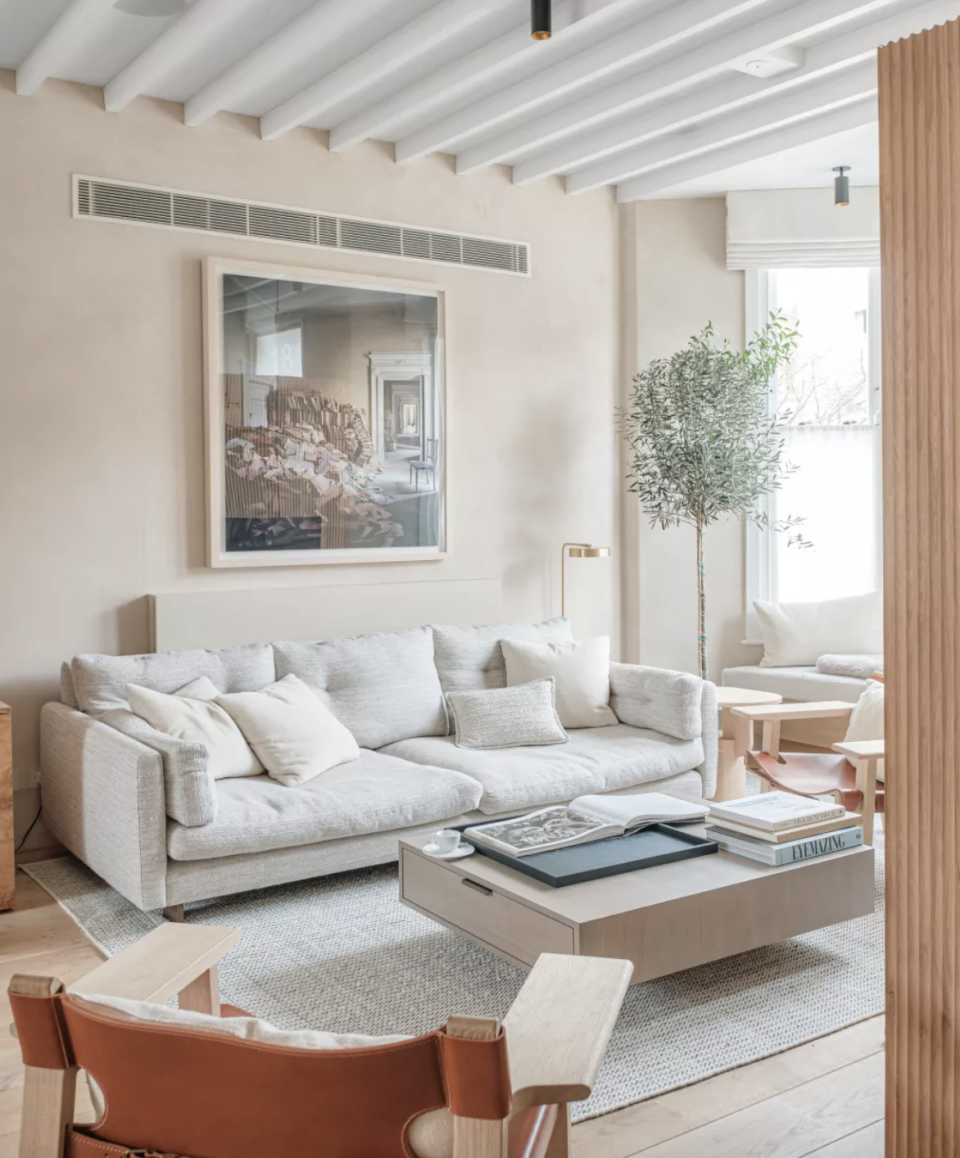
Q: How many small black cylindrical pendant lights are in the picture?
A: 2